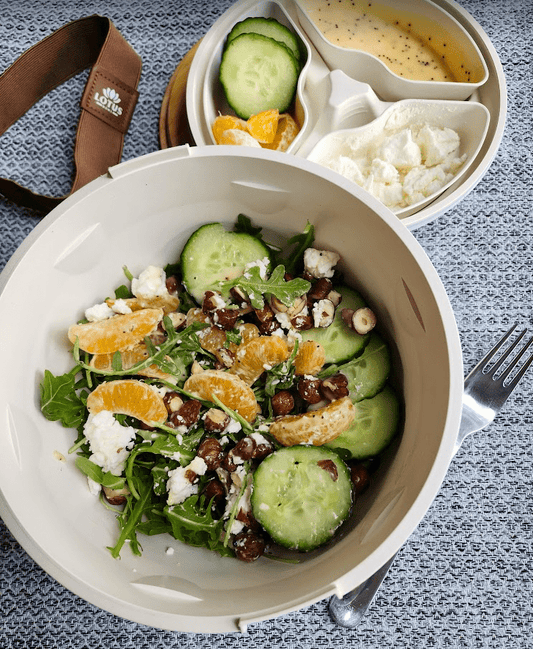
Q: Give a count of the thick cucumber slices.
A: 7